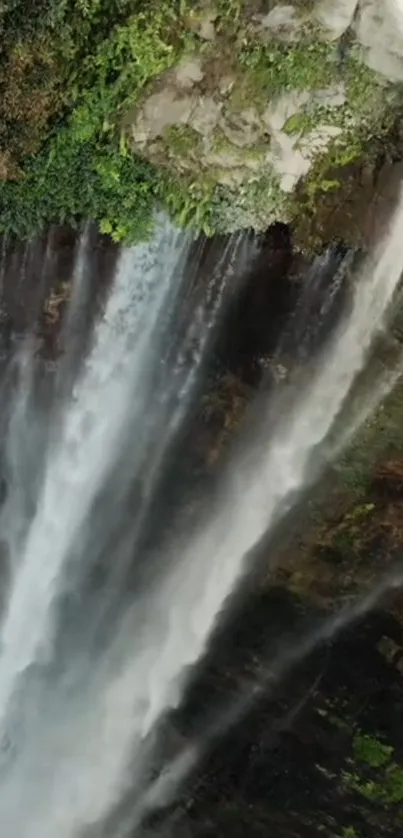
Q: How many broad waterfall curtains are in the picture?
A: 2